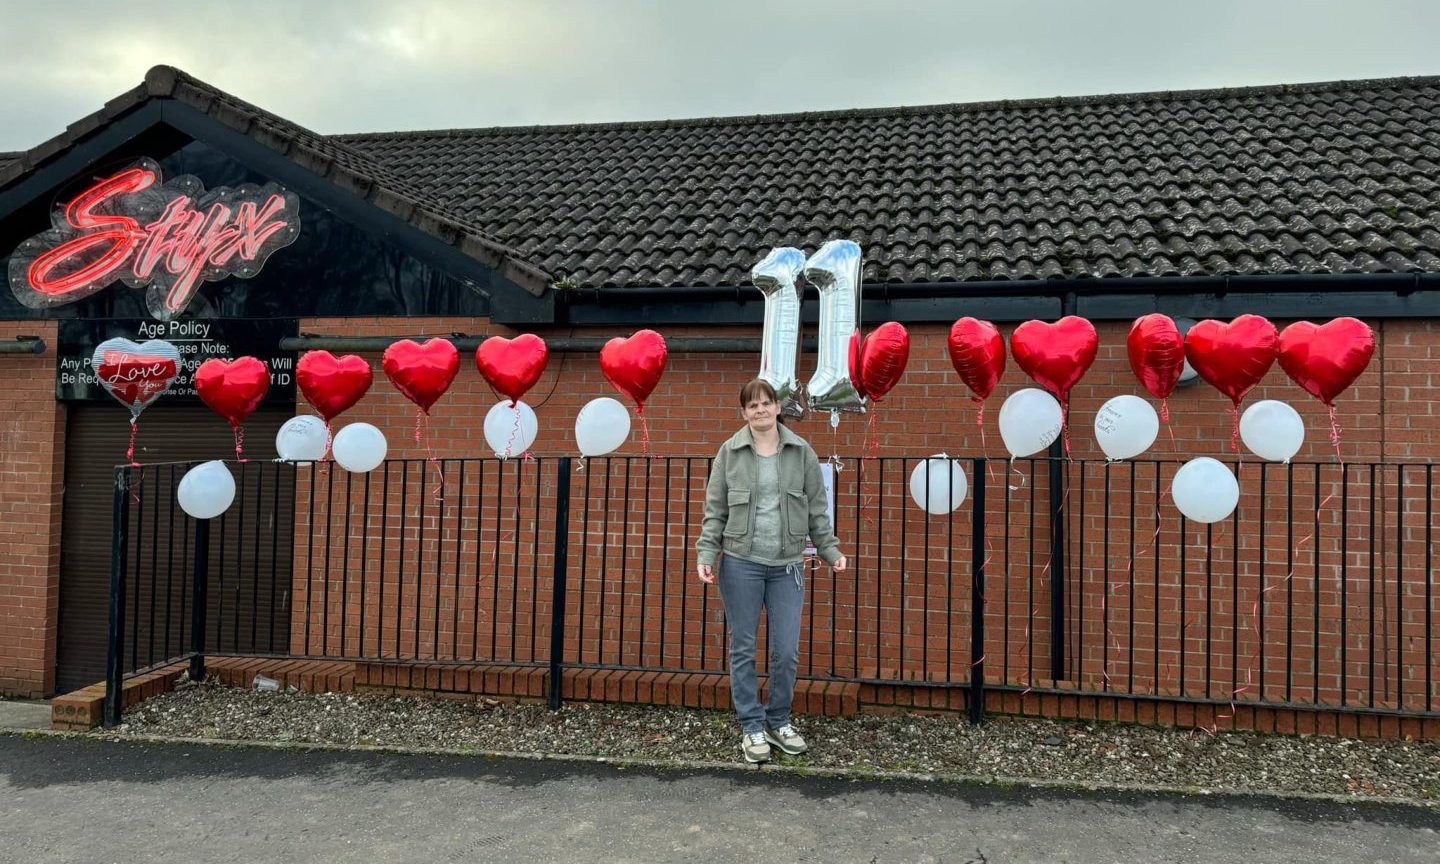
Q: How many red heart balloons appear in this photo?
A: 11